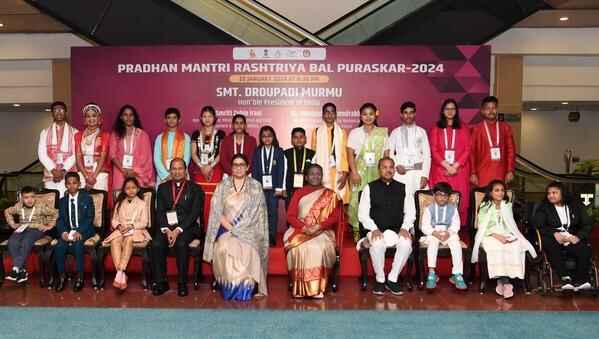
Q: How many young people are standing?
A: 13